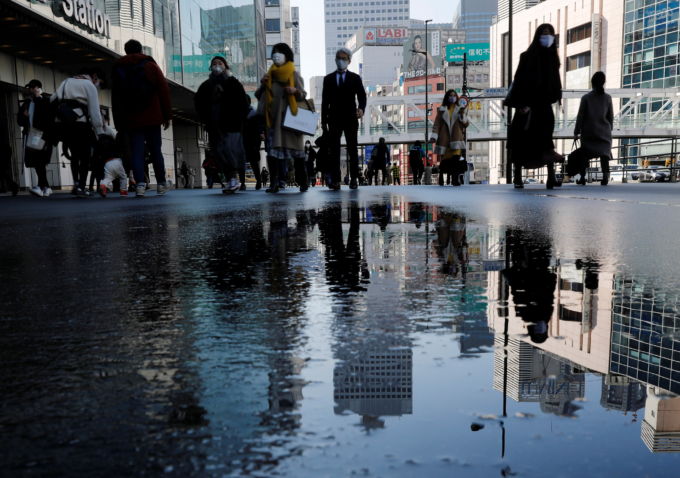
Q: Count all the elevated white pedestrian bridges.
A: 1